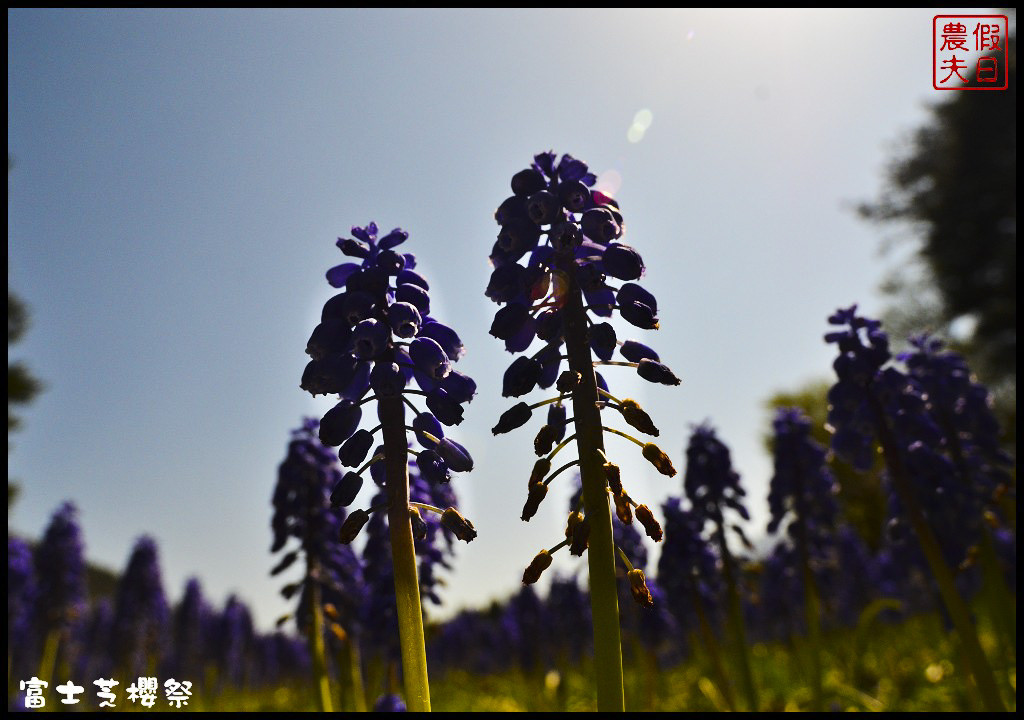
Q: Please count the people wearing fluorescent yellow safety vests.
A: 0